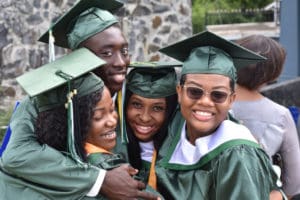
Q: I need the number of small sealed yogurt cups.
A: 0